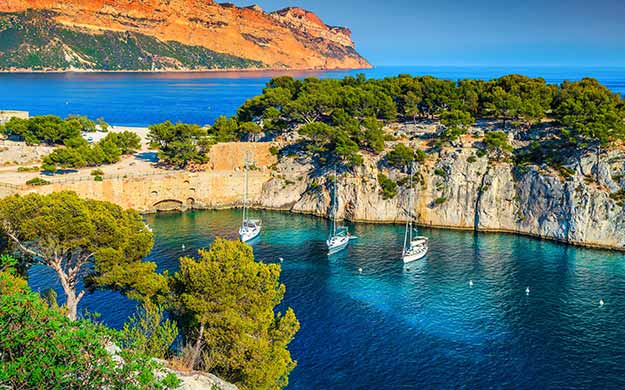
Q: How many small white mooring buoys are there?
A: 6